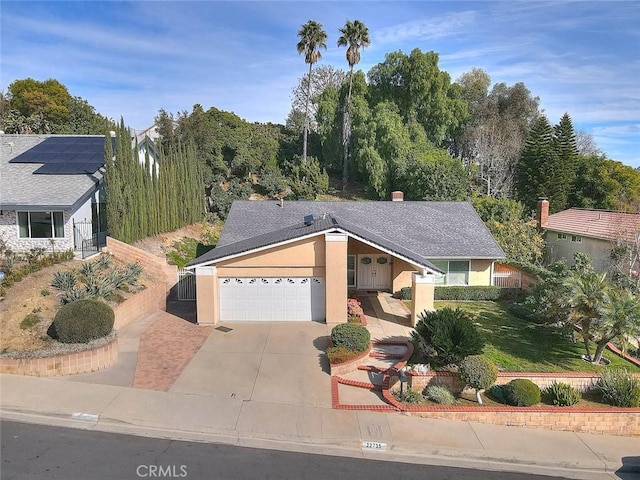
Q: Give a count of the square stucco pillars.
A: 3